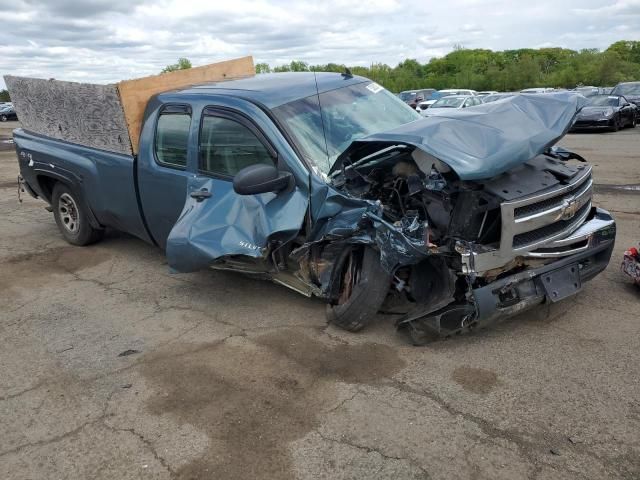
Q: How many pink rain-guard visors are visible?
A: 0